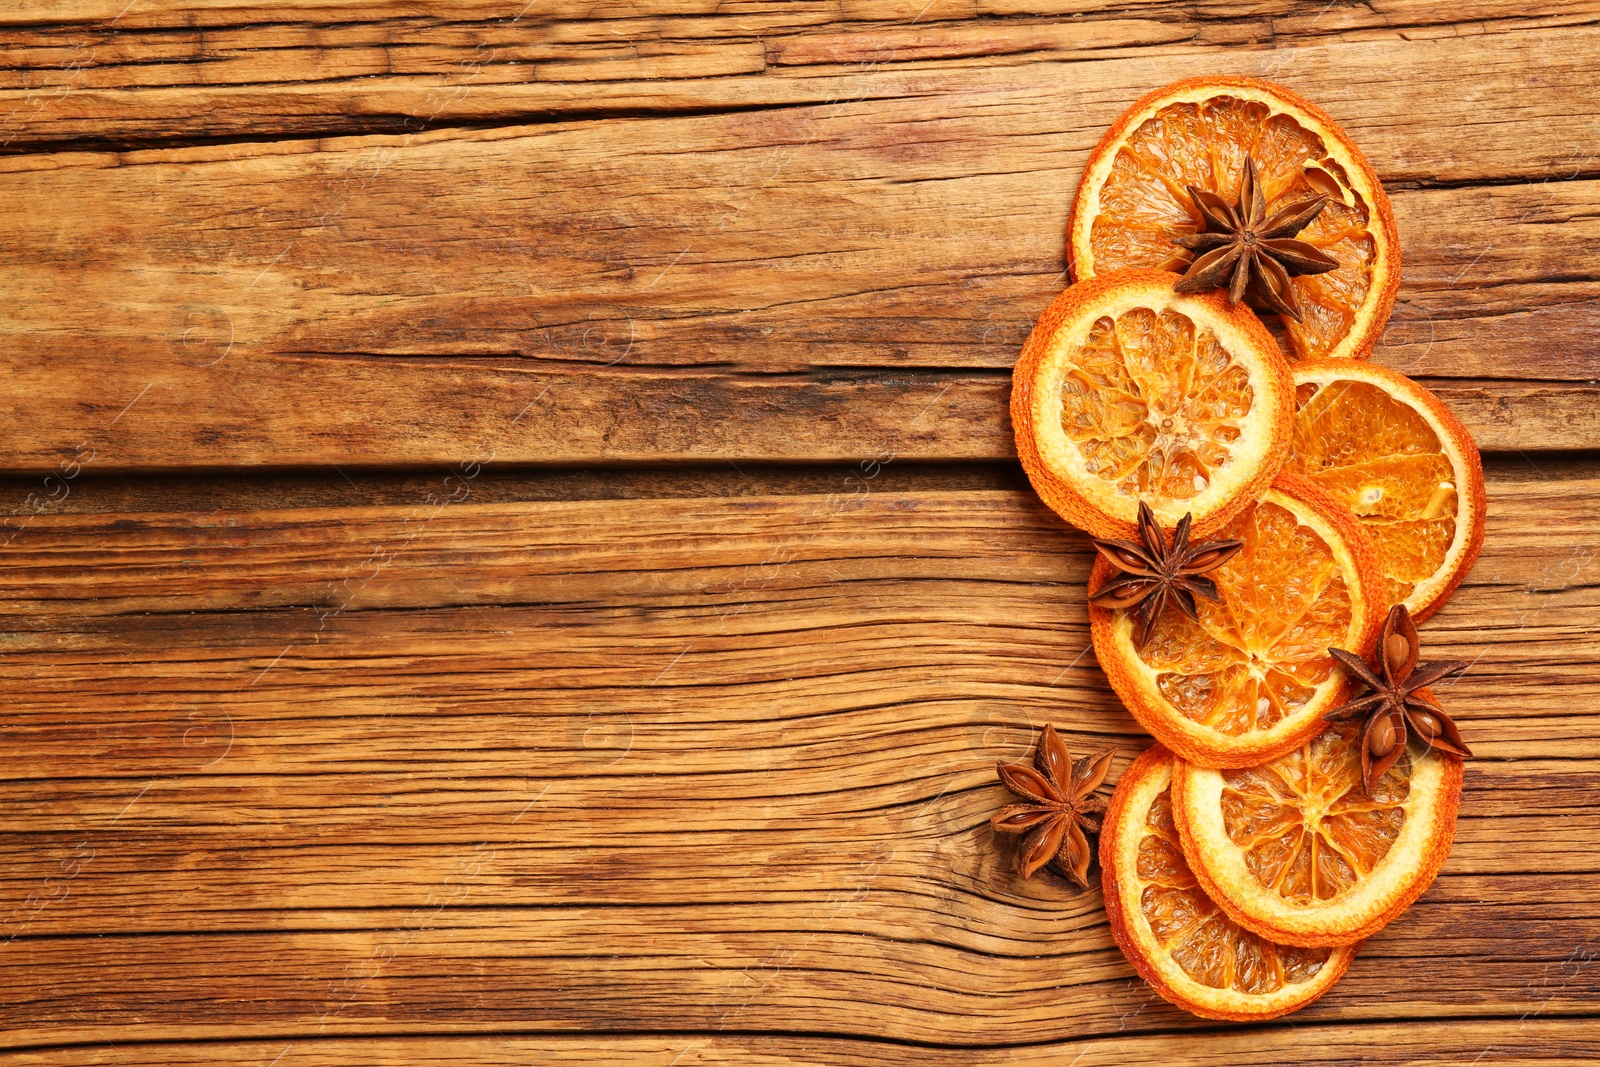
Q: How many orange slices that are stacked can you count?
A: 6